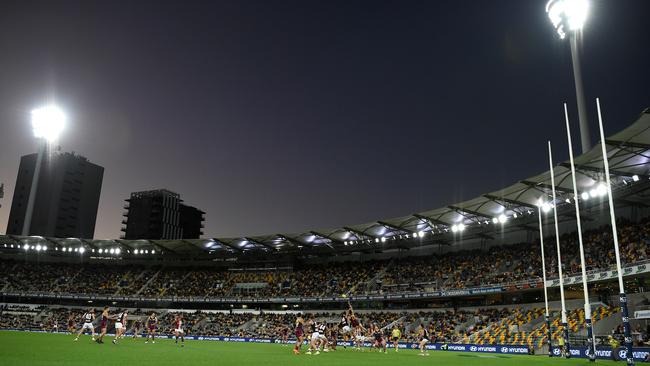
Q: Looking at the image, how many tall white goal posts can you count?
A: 4